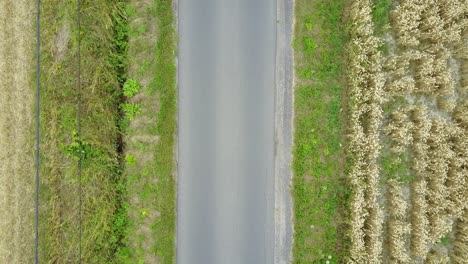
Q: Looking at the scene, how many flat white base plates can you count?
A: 0